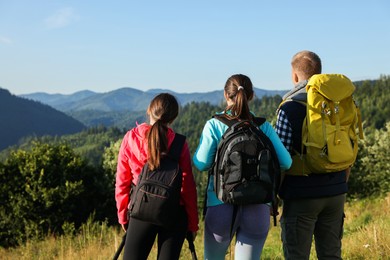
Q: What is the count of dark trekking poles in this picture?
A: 2